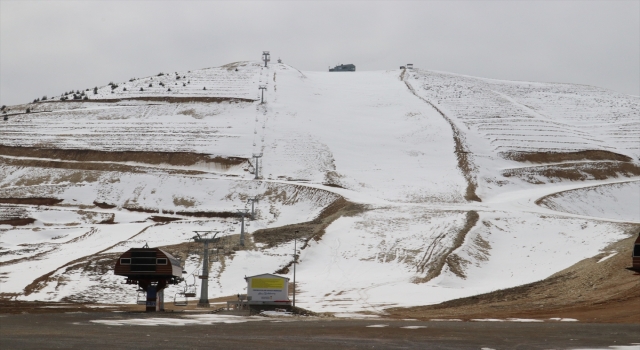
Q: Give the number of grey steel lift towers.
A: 6